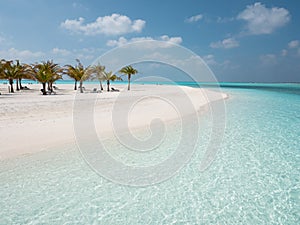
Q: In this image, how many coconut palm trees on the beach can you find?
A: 11